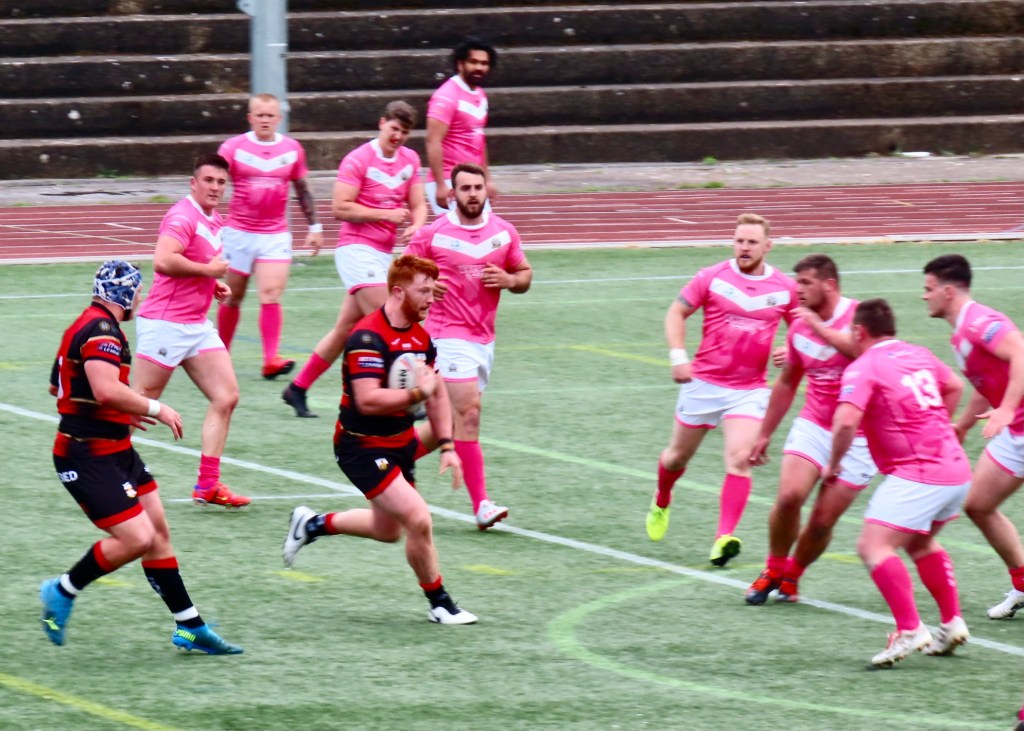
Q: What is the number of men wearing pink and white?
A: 9